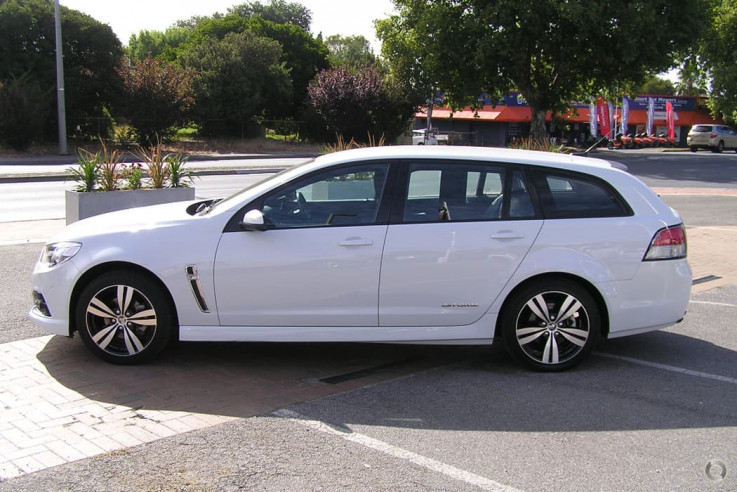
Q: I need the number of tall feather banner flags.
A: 6